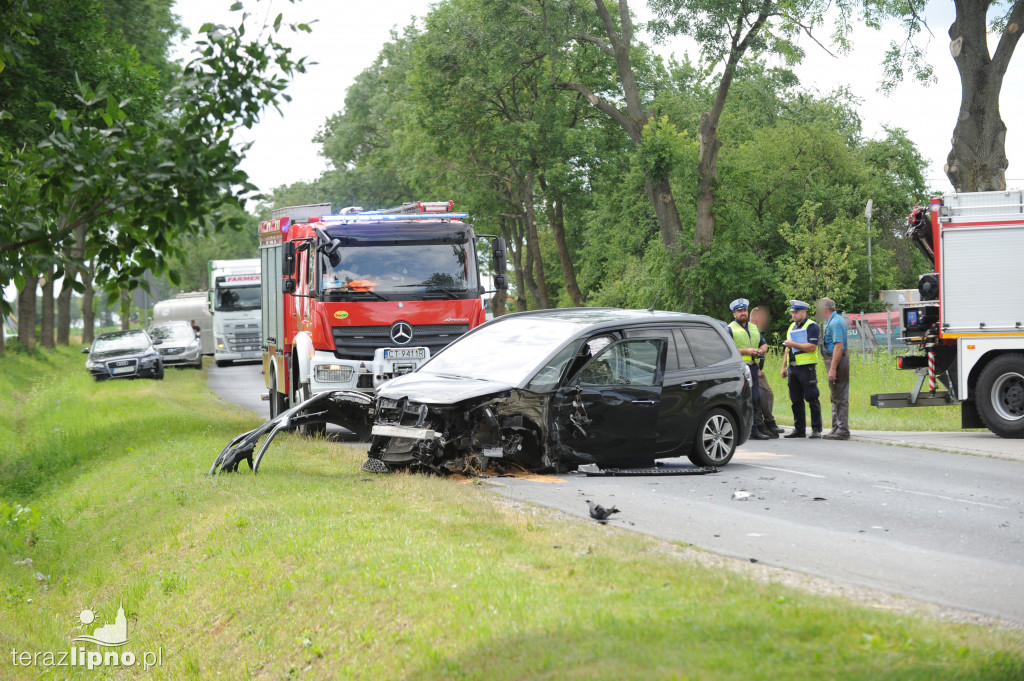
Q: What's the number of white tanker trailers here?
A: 1